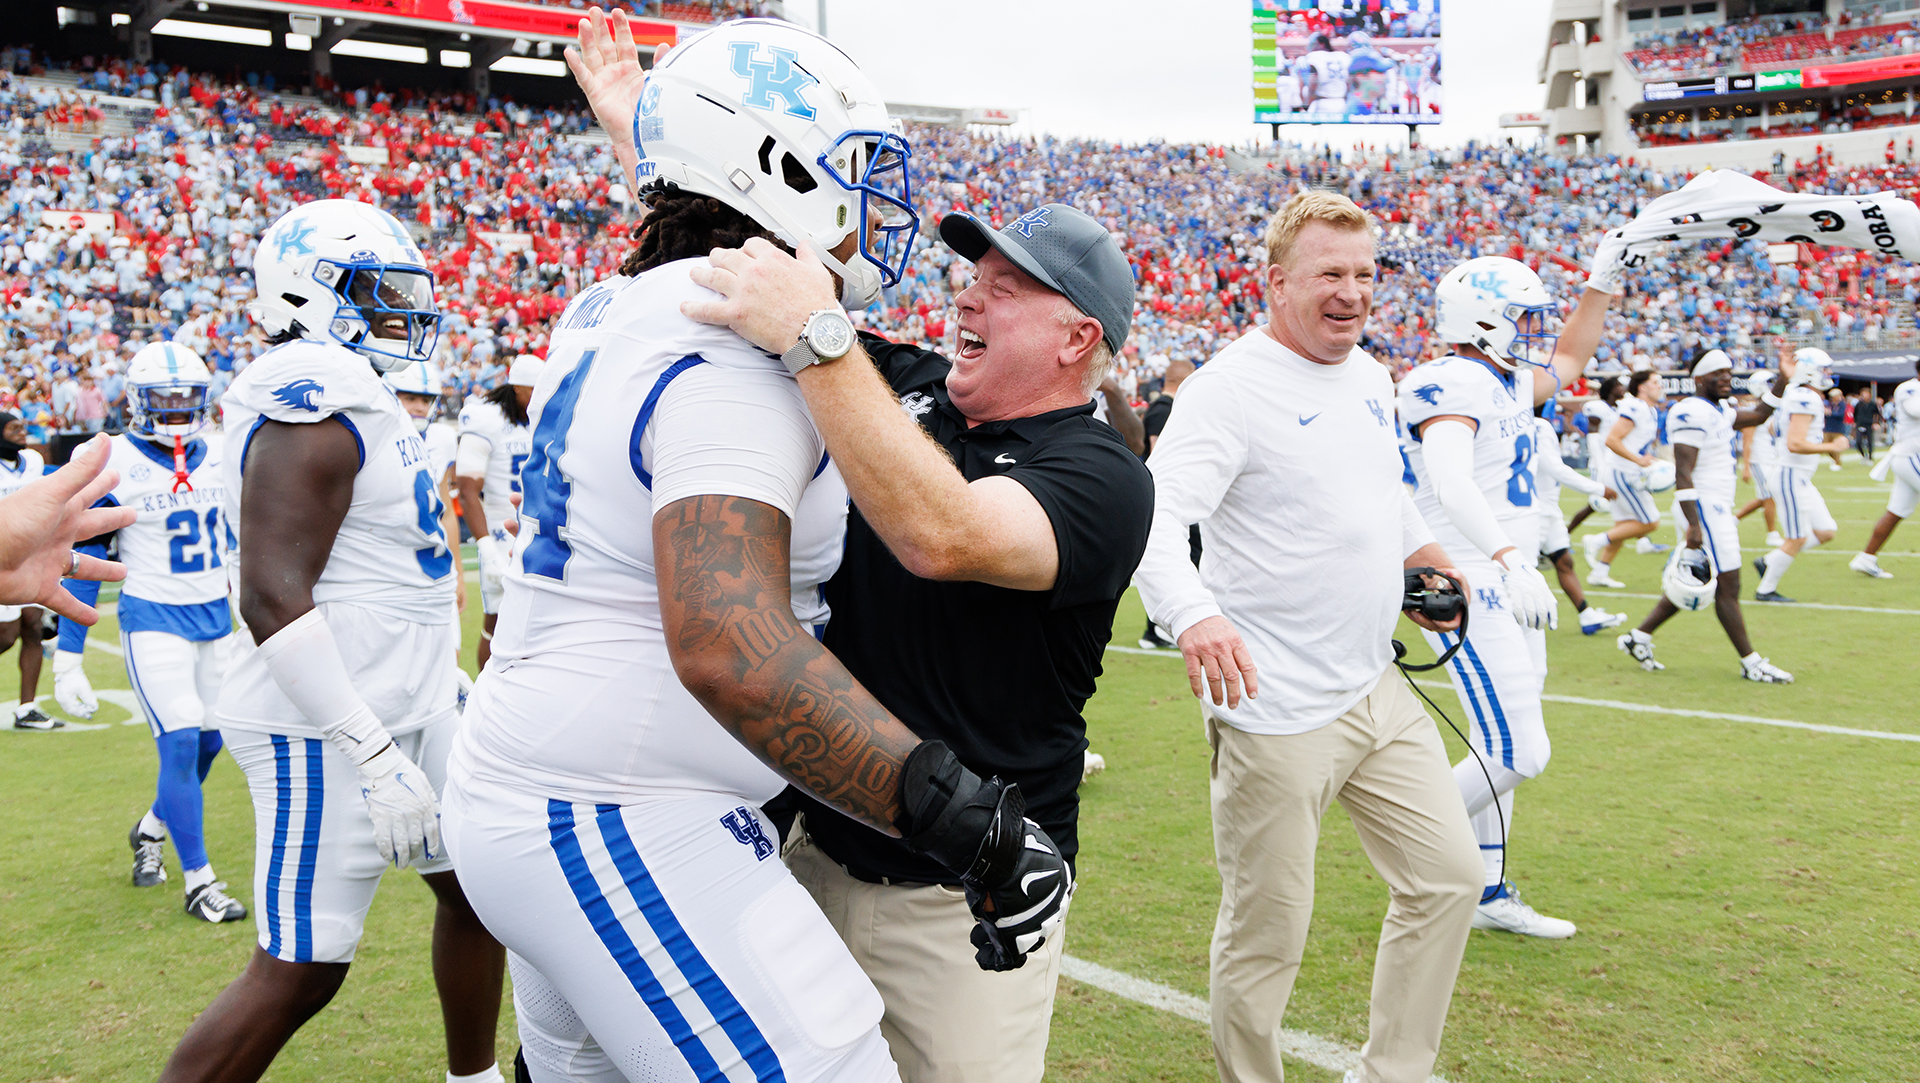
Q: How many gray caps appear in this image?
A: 1